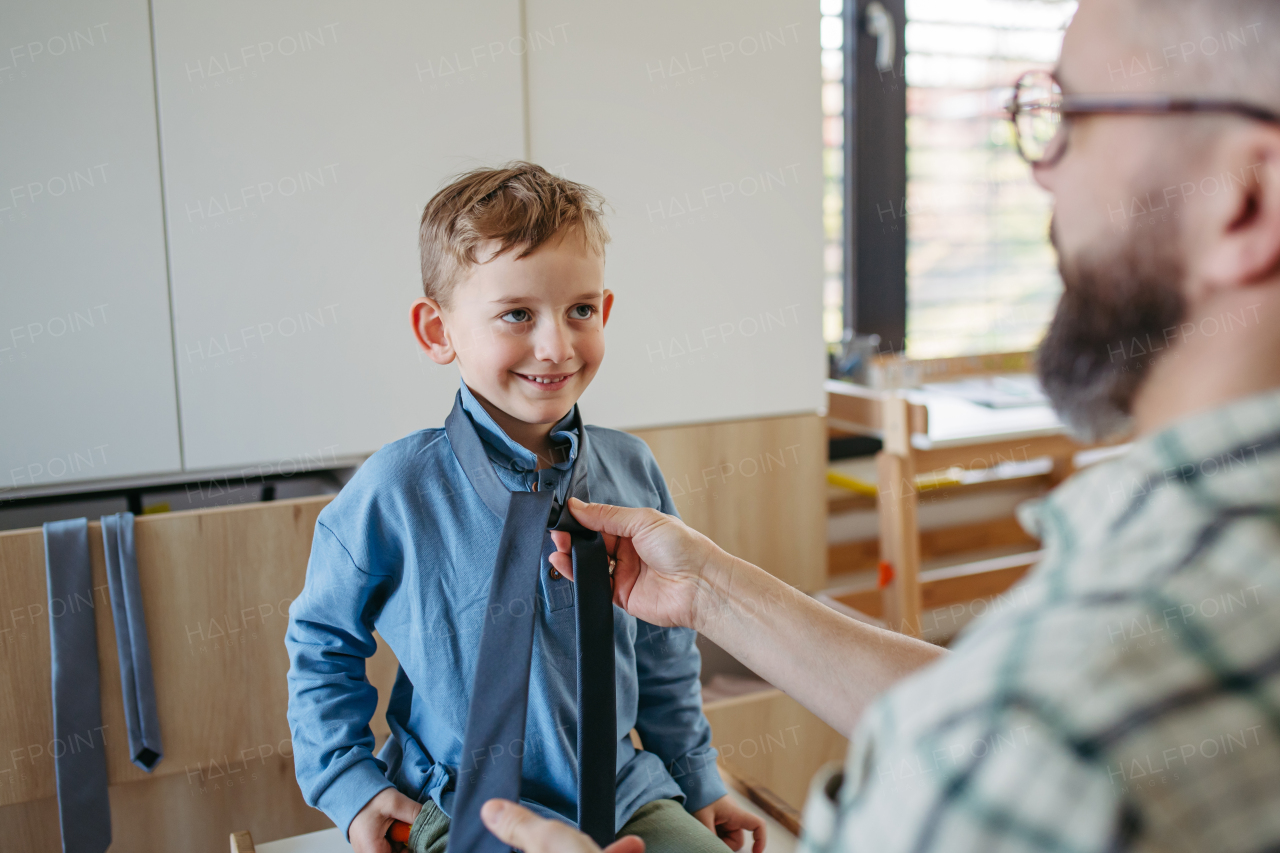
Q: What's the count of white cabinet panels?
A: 3